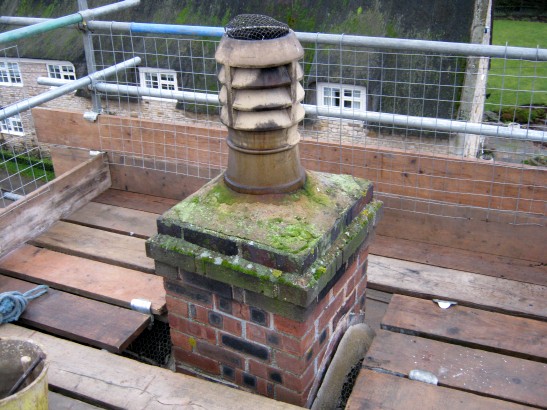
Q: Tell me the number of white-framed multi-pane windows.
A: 5